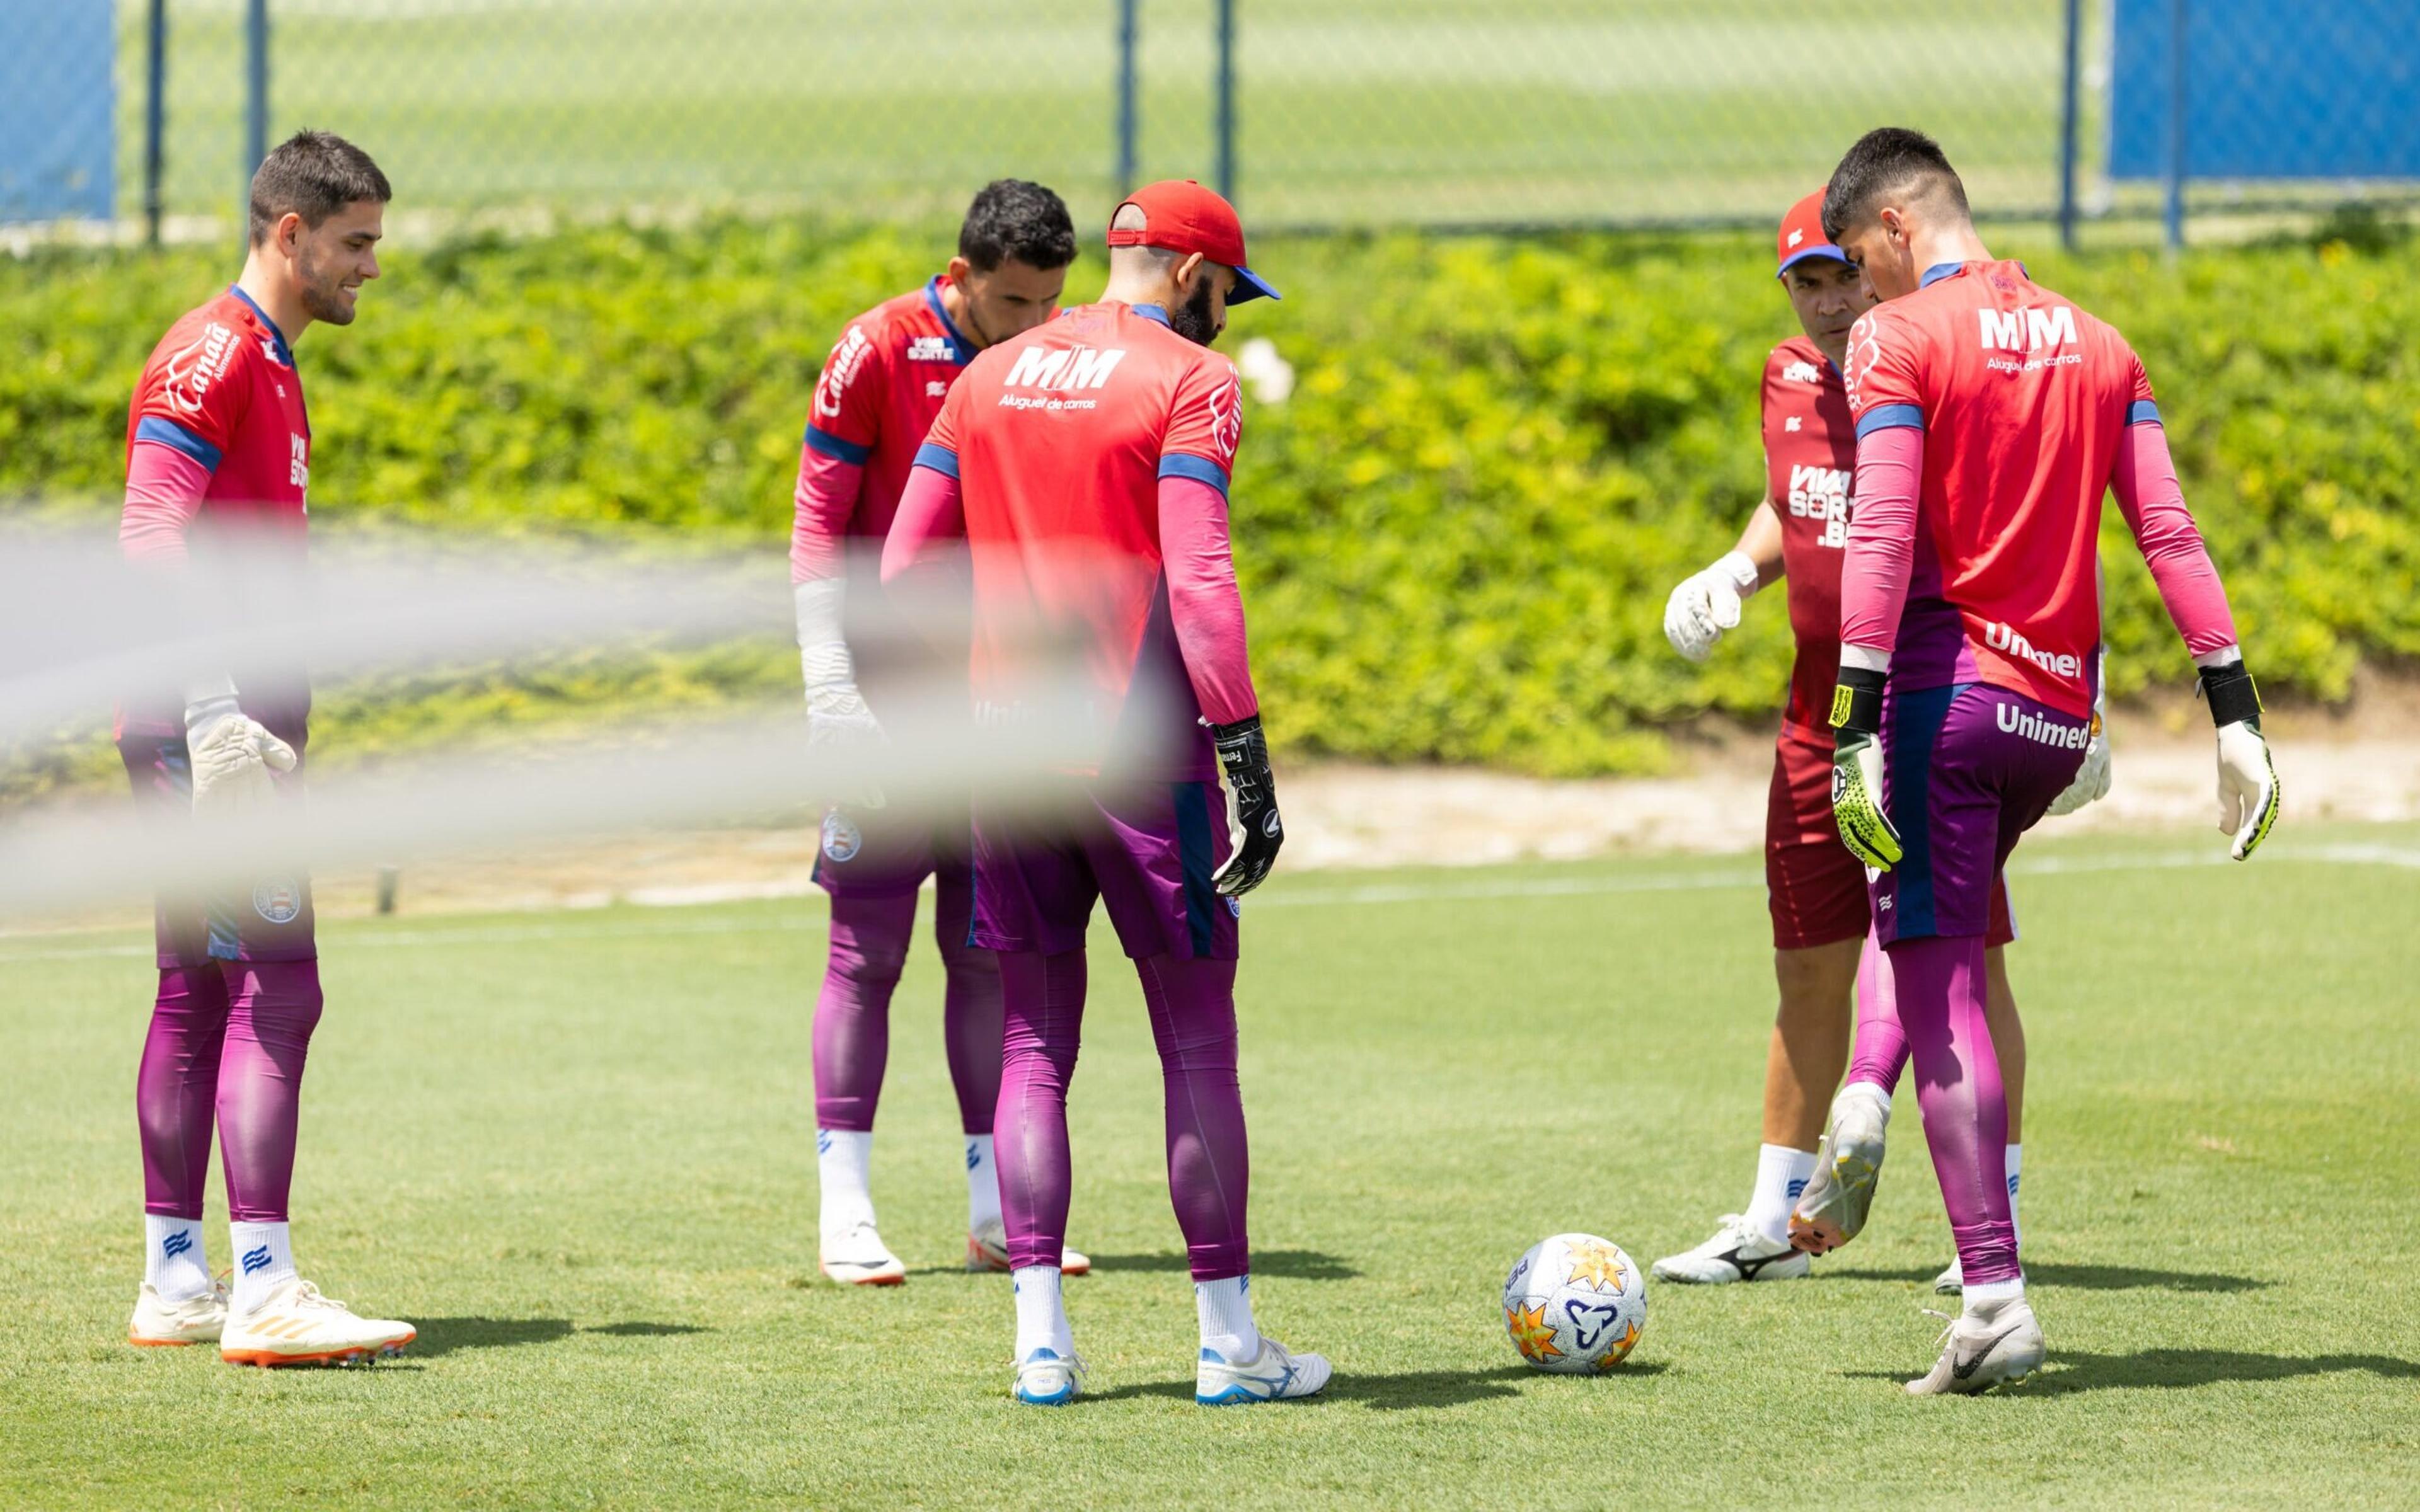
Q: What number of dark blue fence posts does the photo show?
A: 6